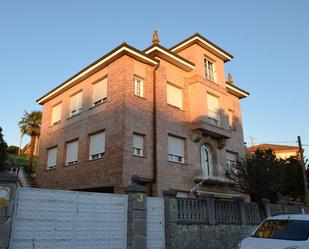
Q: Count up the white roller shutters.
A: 12